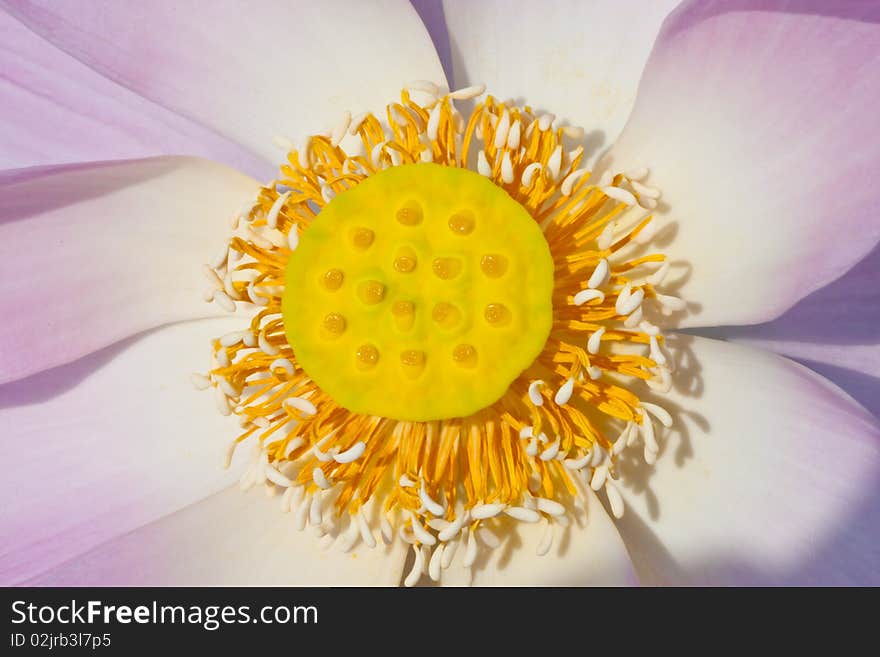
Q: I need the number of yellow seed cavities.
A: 15